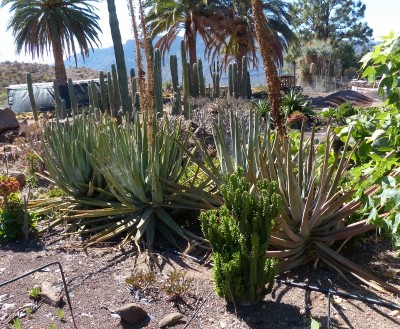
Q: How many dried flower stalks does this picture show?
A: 3